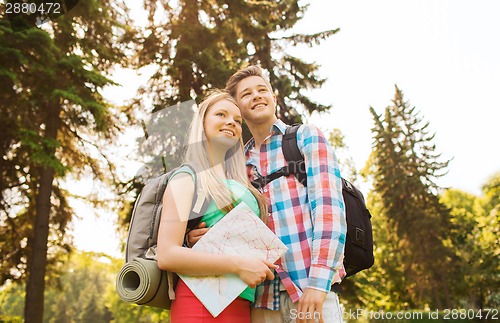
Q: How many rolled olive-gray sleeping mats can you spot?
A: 1